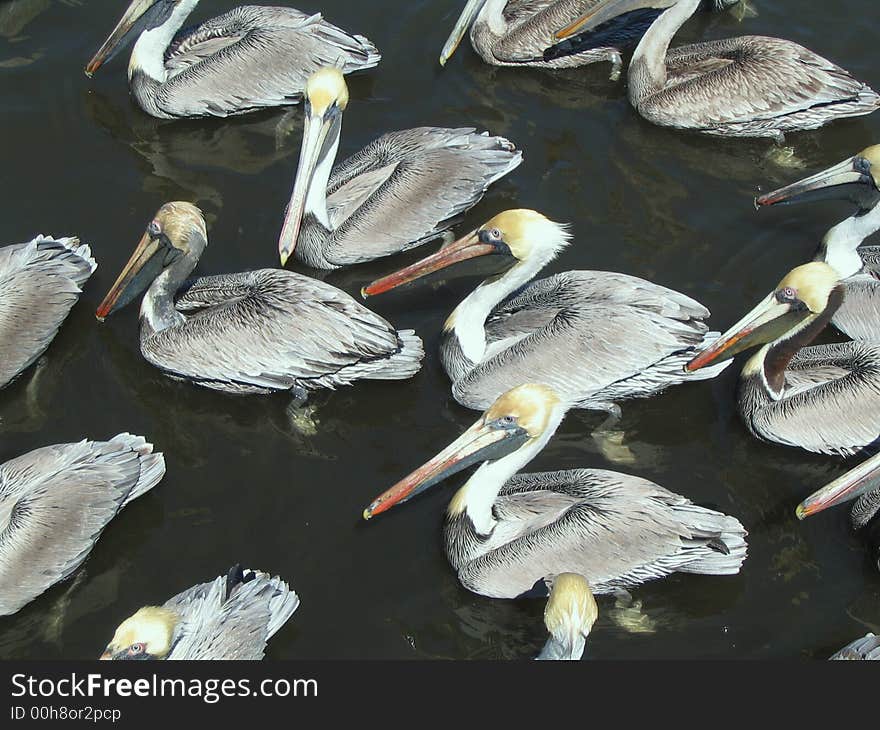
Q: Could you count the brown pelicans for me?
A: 15